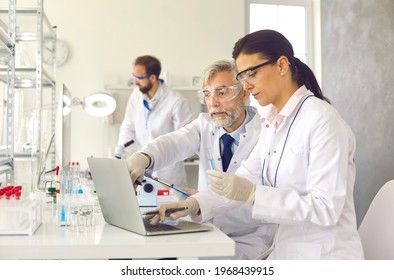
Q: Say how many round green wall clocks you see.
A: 0